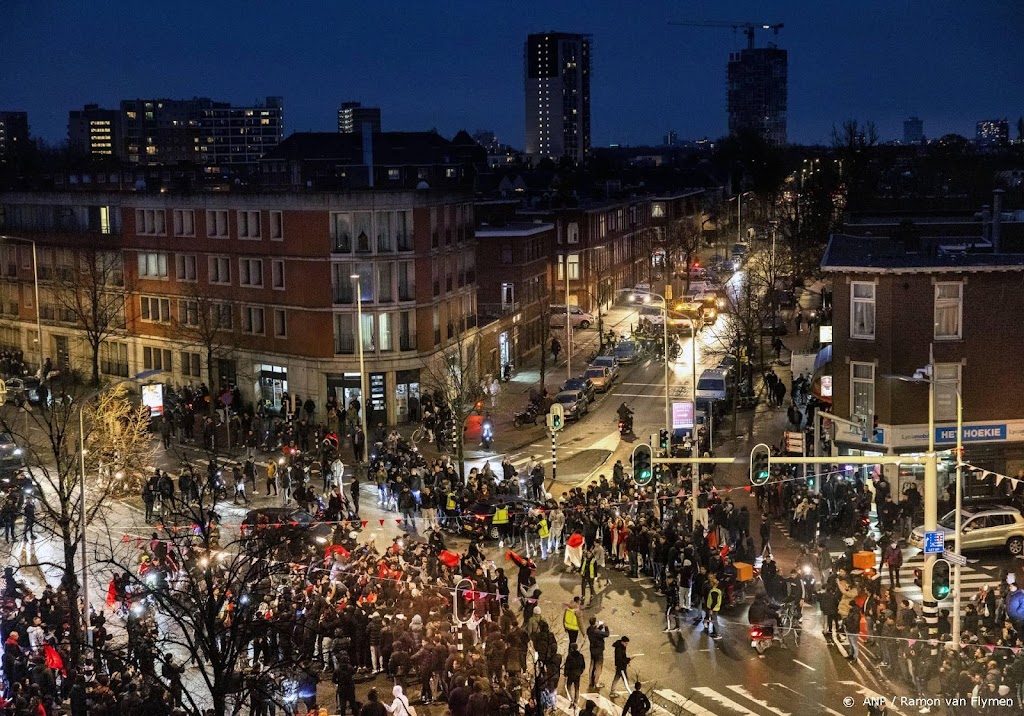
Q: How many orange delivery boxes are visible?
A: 2